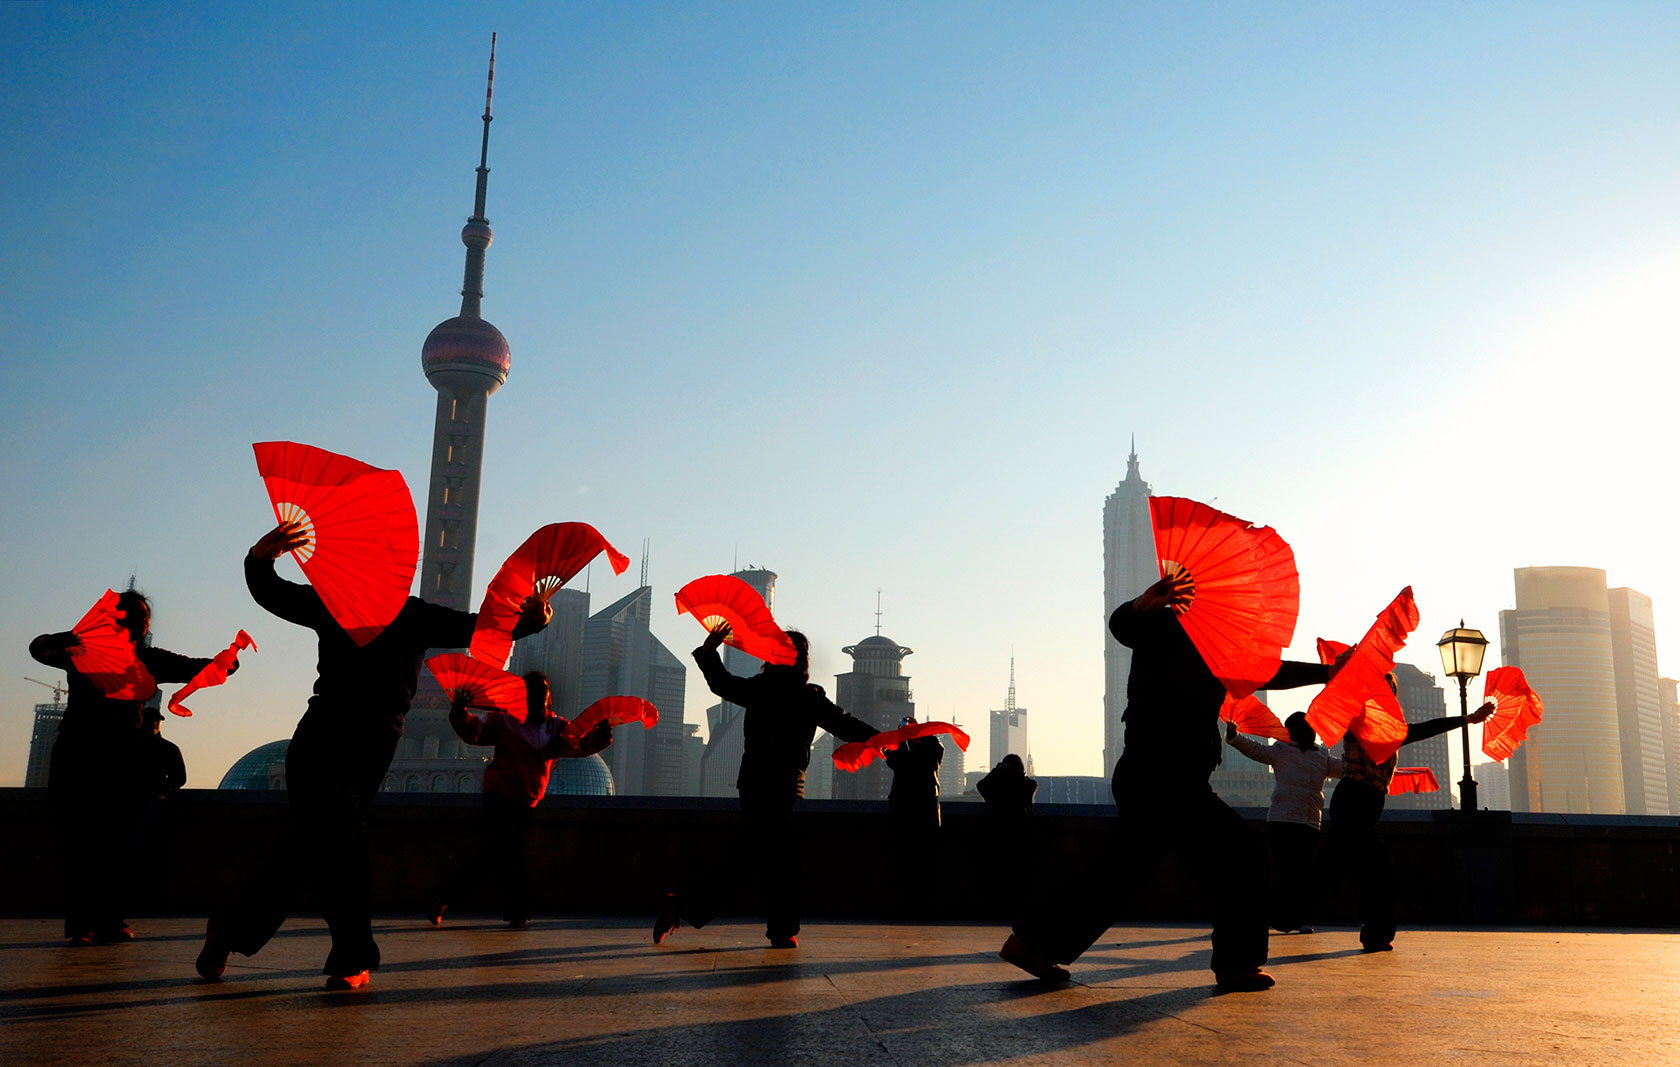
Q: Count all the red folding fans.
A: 14